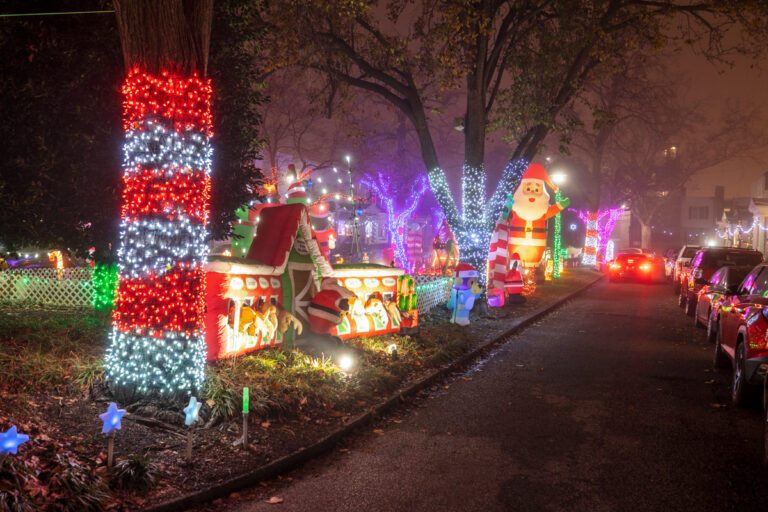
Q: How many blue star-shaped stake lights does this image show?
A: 3